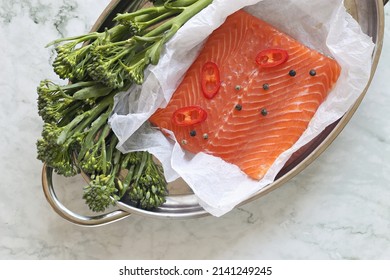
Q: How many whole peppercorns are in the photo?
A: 9